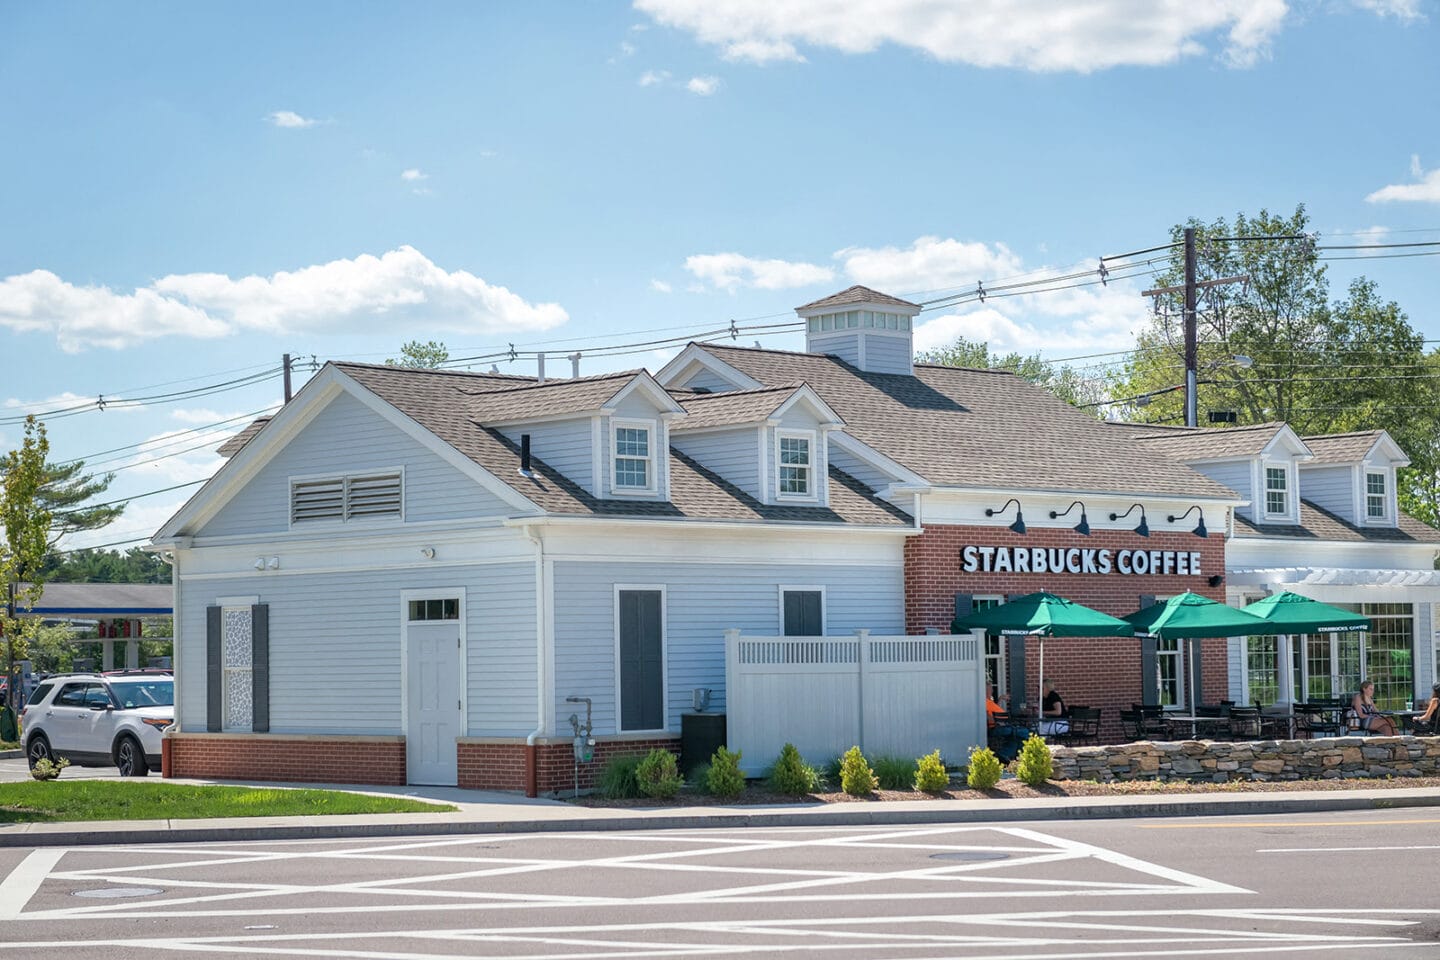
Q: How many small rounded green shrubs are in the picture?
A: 7